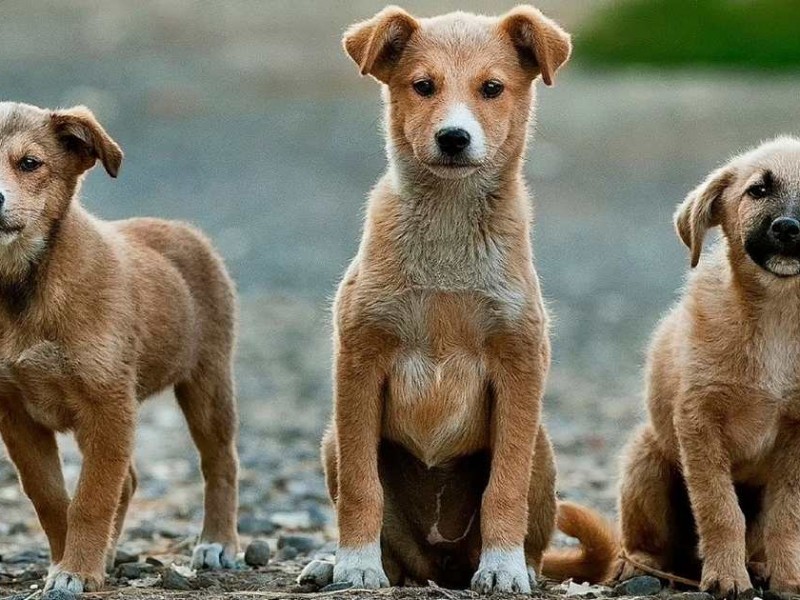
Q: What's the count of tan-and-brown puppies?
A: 3